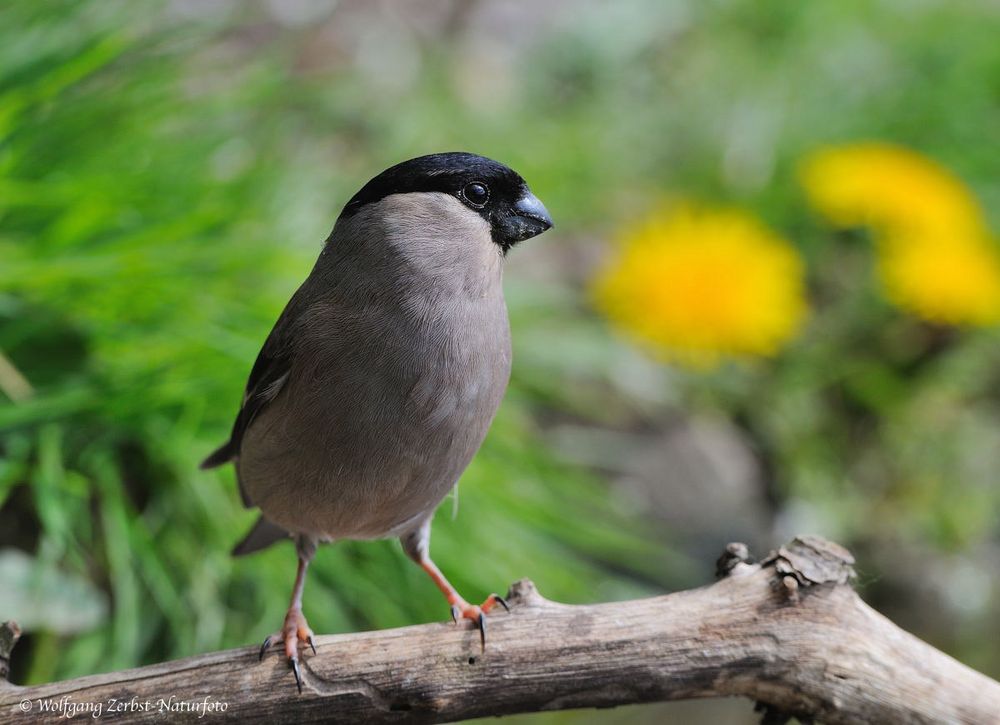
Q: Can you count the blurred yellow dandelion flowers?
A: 3